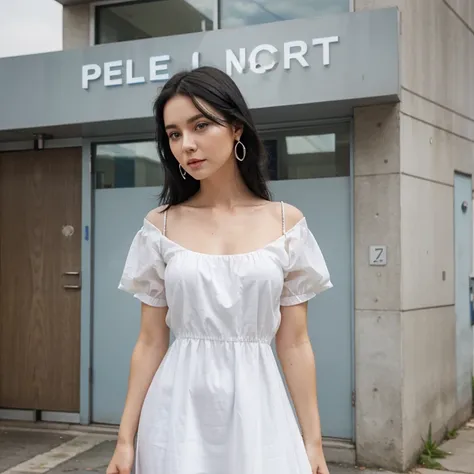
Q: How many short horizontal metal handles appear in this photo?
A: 2